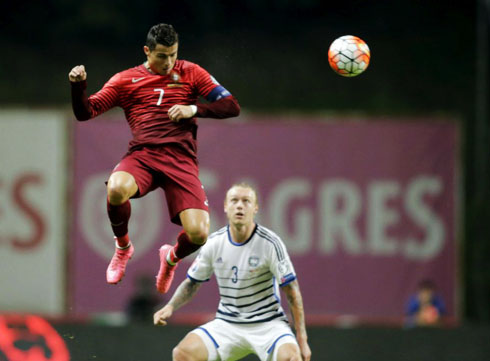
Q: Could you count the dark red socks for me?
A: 2